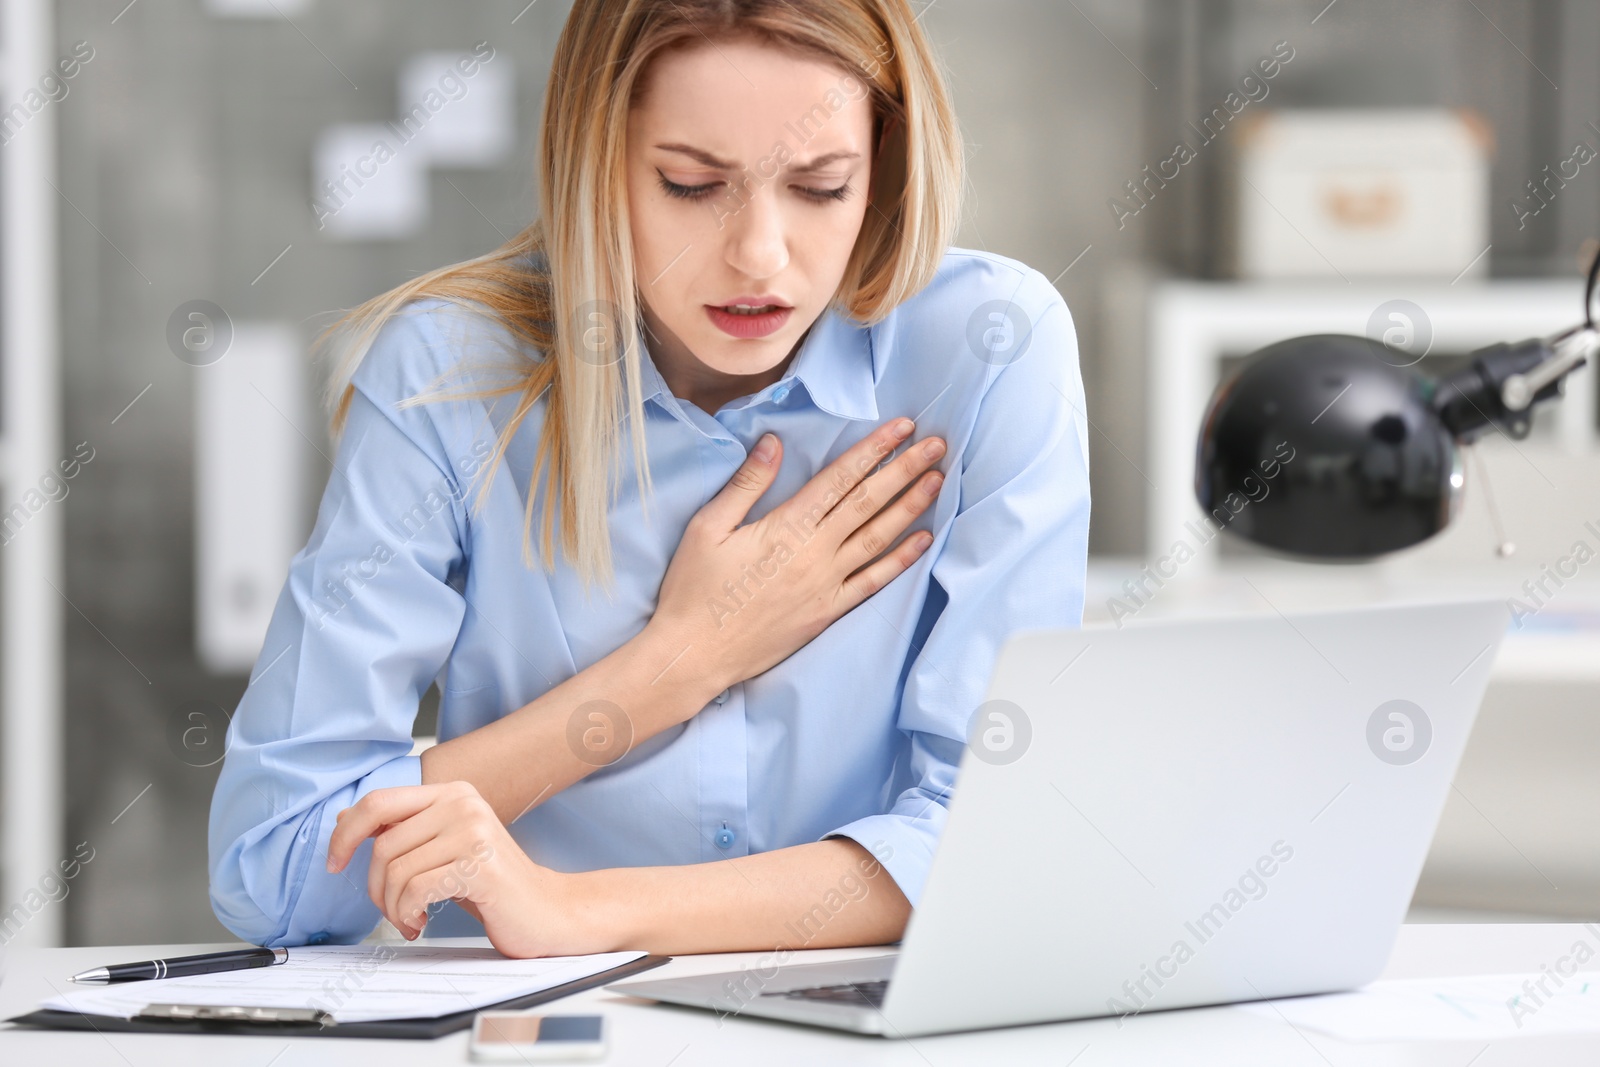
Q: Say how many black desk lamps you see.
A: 1